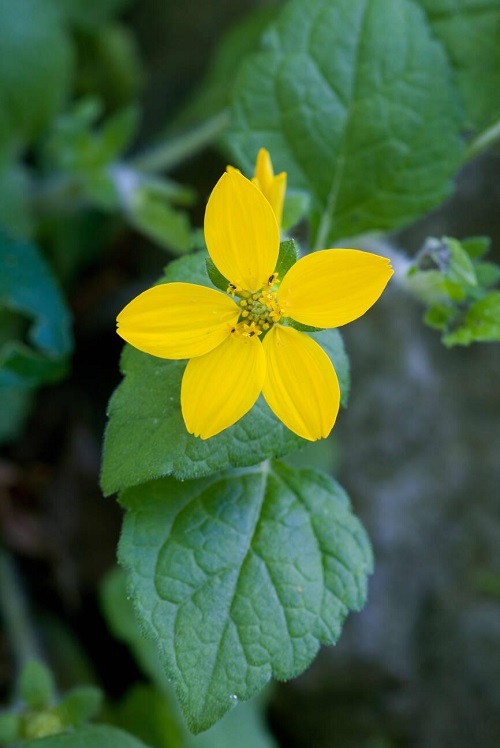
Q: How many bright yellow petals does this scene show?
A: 5